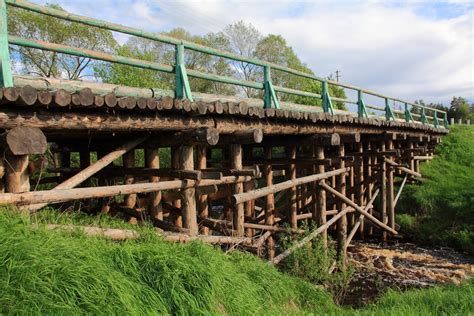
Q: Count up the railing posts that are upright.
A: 10